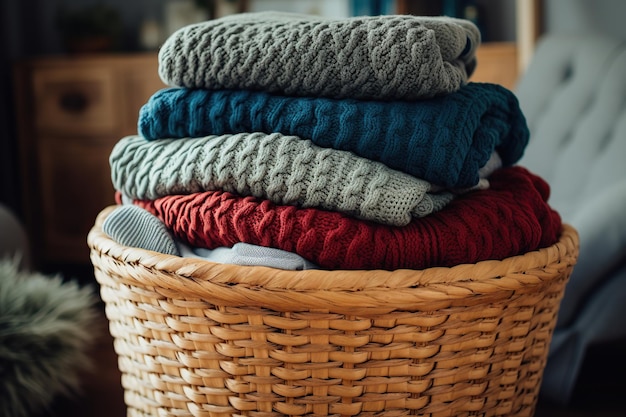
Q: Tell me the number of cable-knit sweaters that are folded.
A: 4